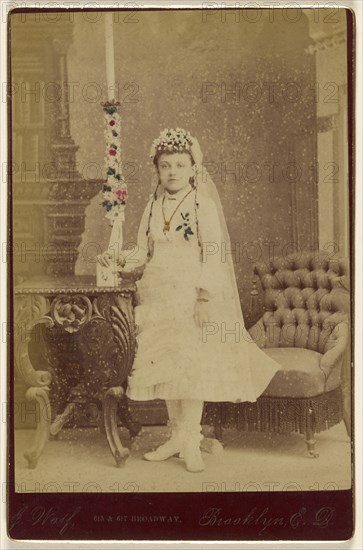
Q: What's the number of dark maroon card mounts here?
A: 1